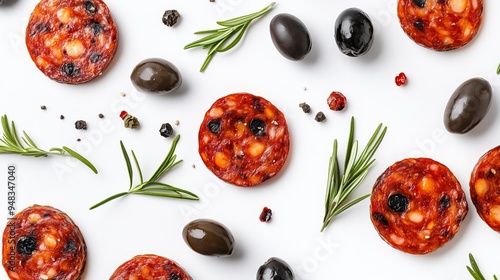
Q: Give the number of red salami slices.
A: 7